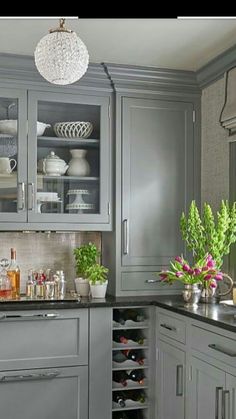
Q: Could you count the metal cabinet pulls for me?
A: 11